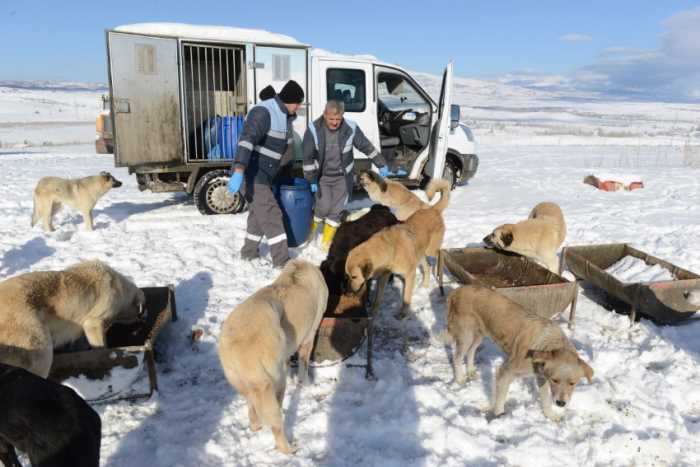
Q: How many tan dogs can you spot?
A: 7